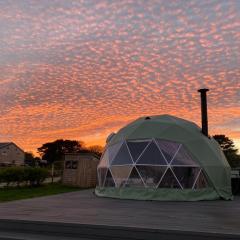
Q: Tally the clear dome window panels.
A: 15